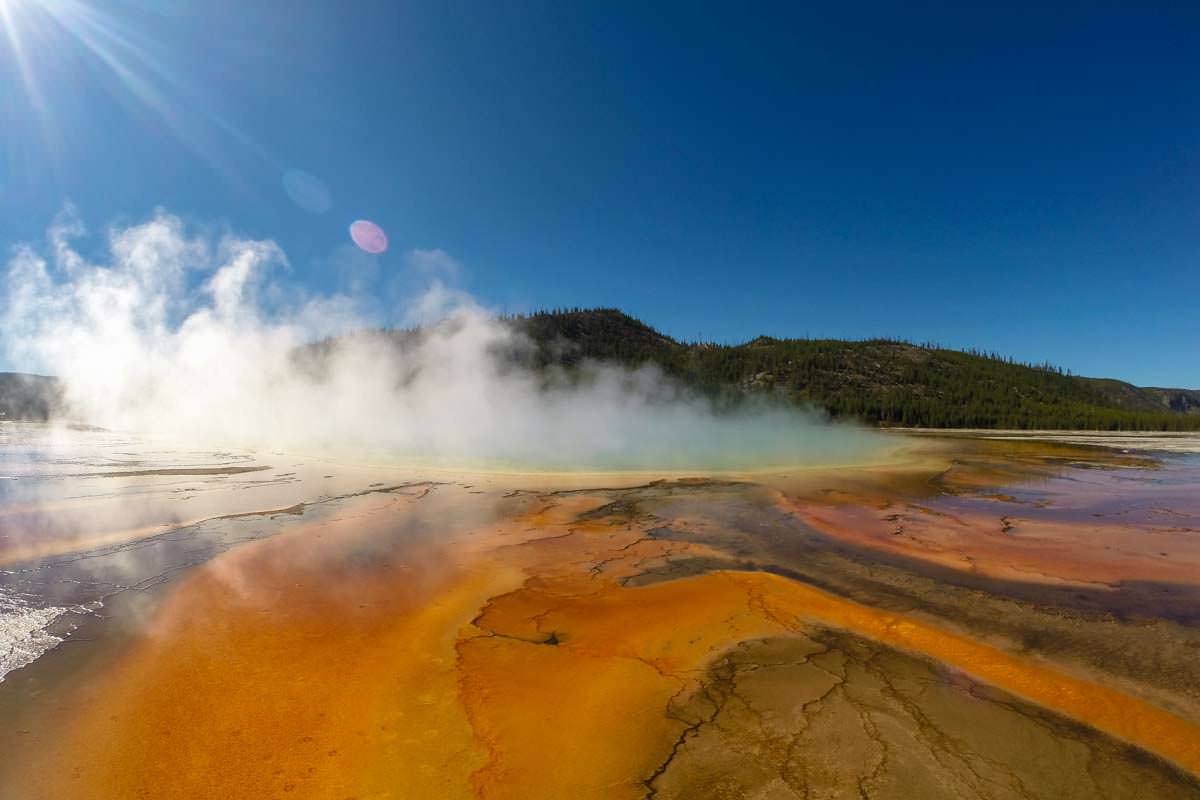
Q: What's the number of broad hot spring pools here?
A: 1